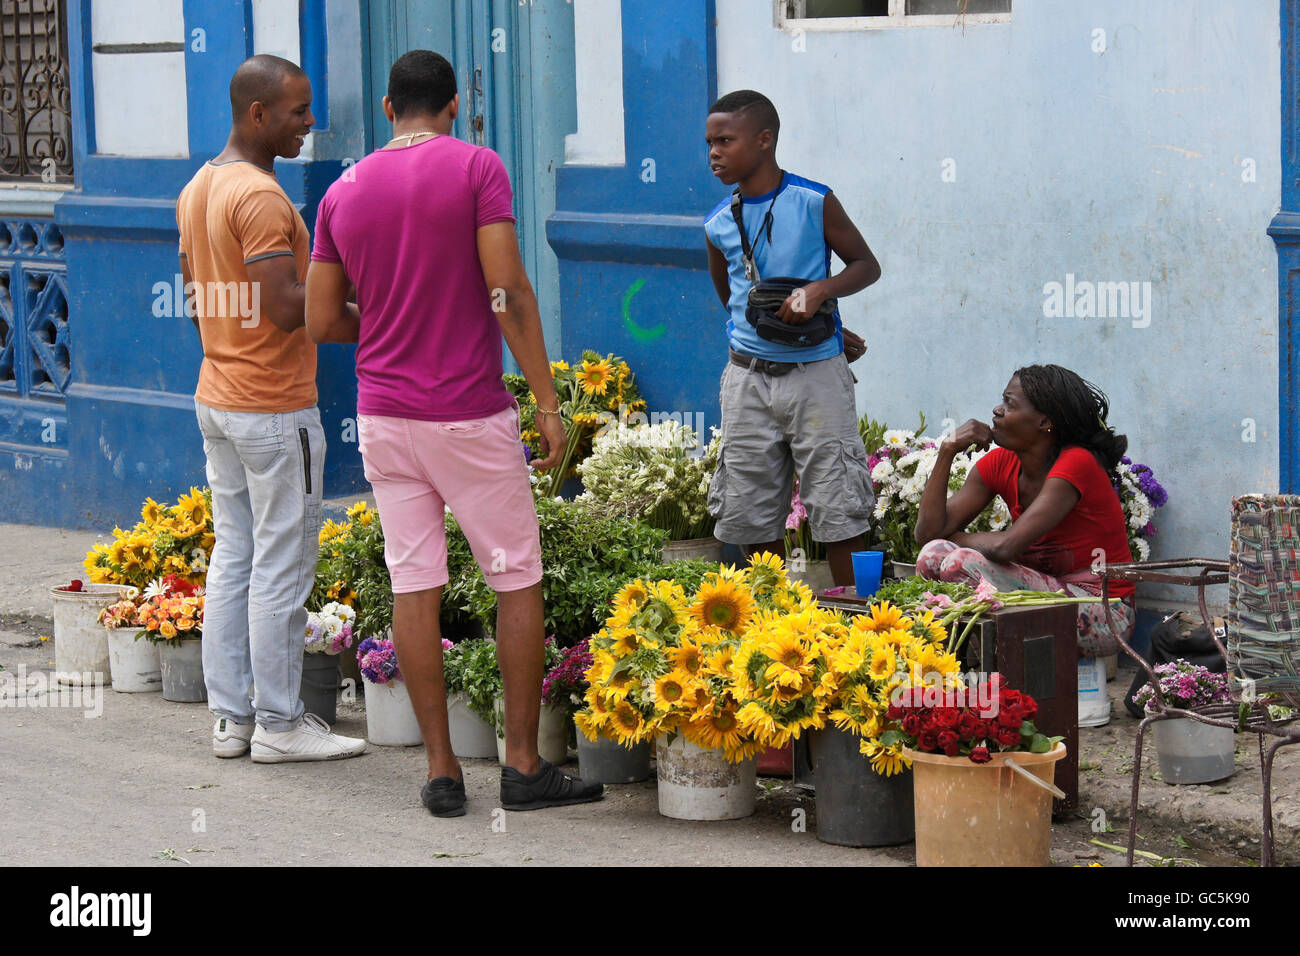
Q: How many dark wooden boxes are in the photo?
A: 1